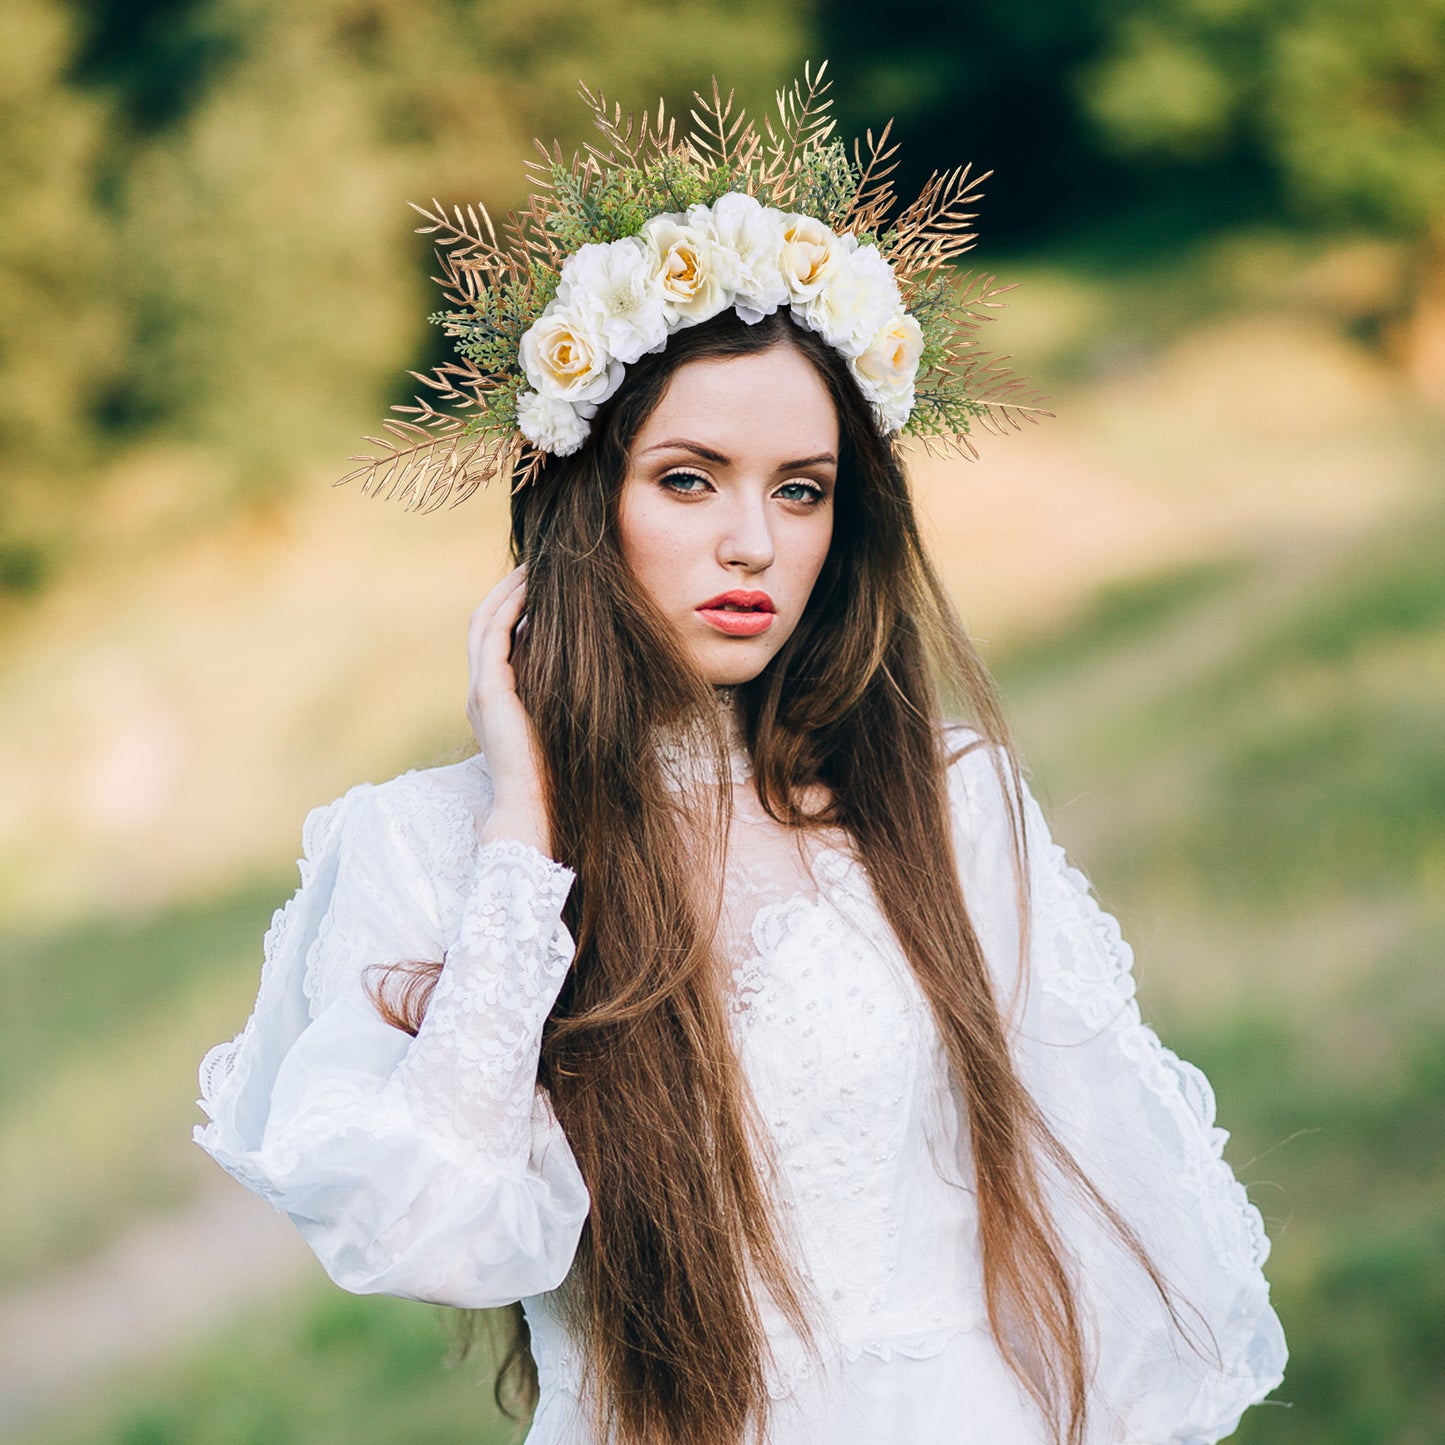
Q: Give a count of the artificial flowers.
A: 9